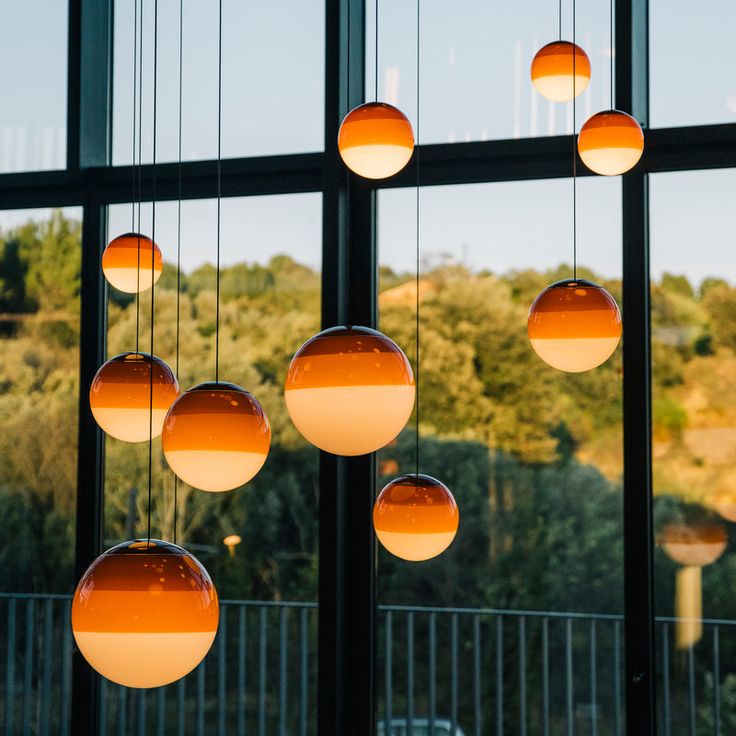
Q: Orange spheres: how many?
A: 10